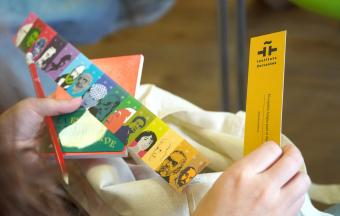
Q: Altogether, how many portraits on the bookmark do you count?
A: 15